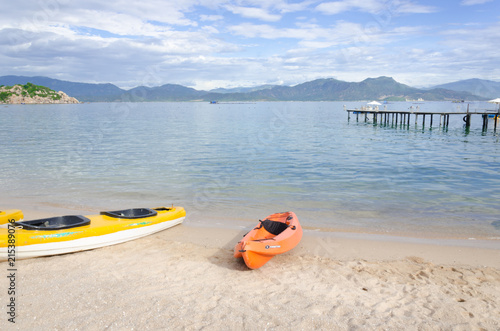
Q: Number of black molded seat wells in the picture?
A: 2